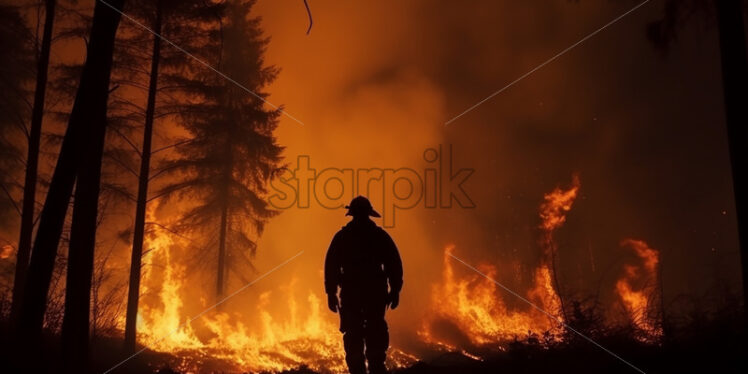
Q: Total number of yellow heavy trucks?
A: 0